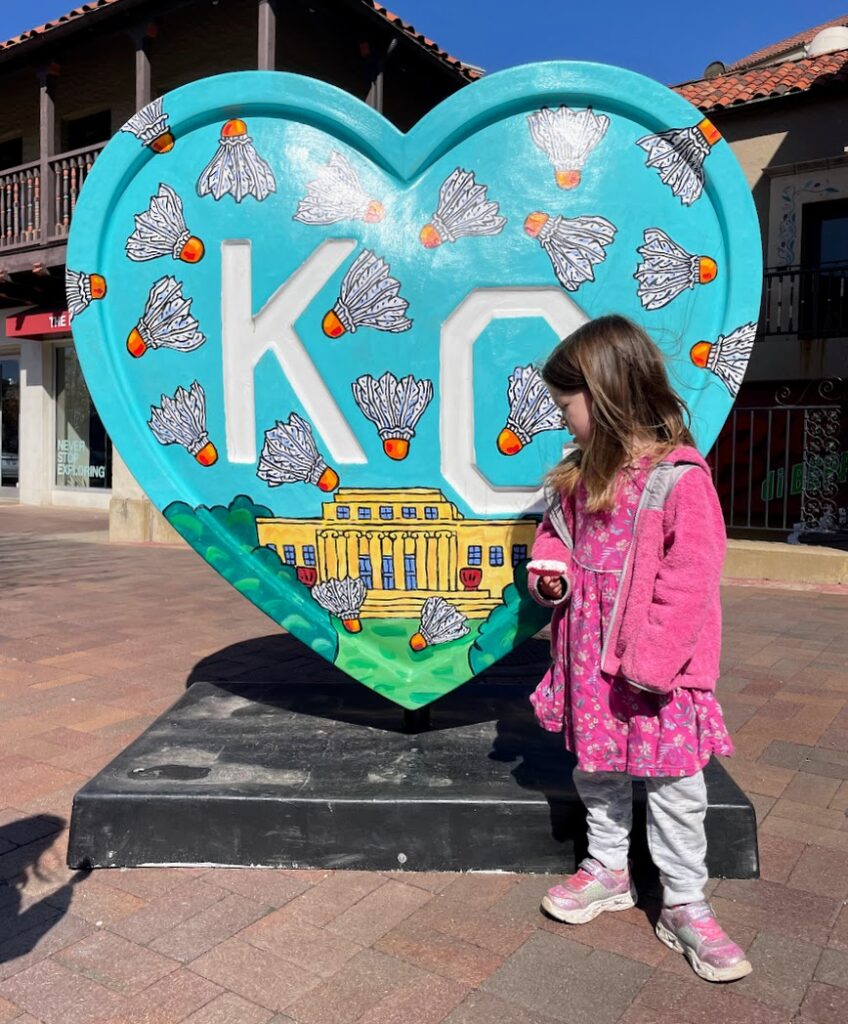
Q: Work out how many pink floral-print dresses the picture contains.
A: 1